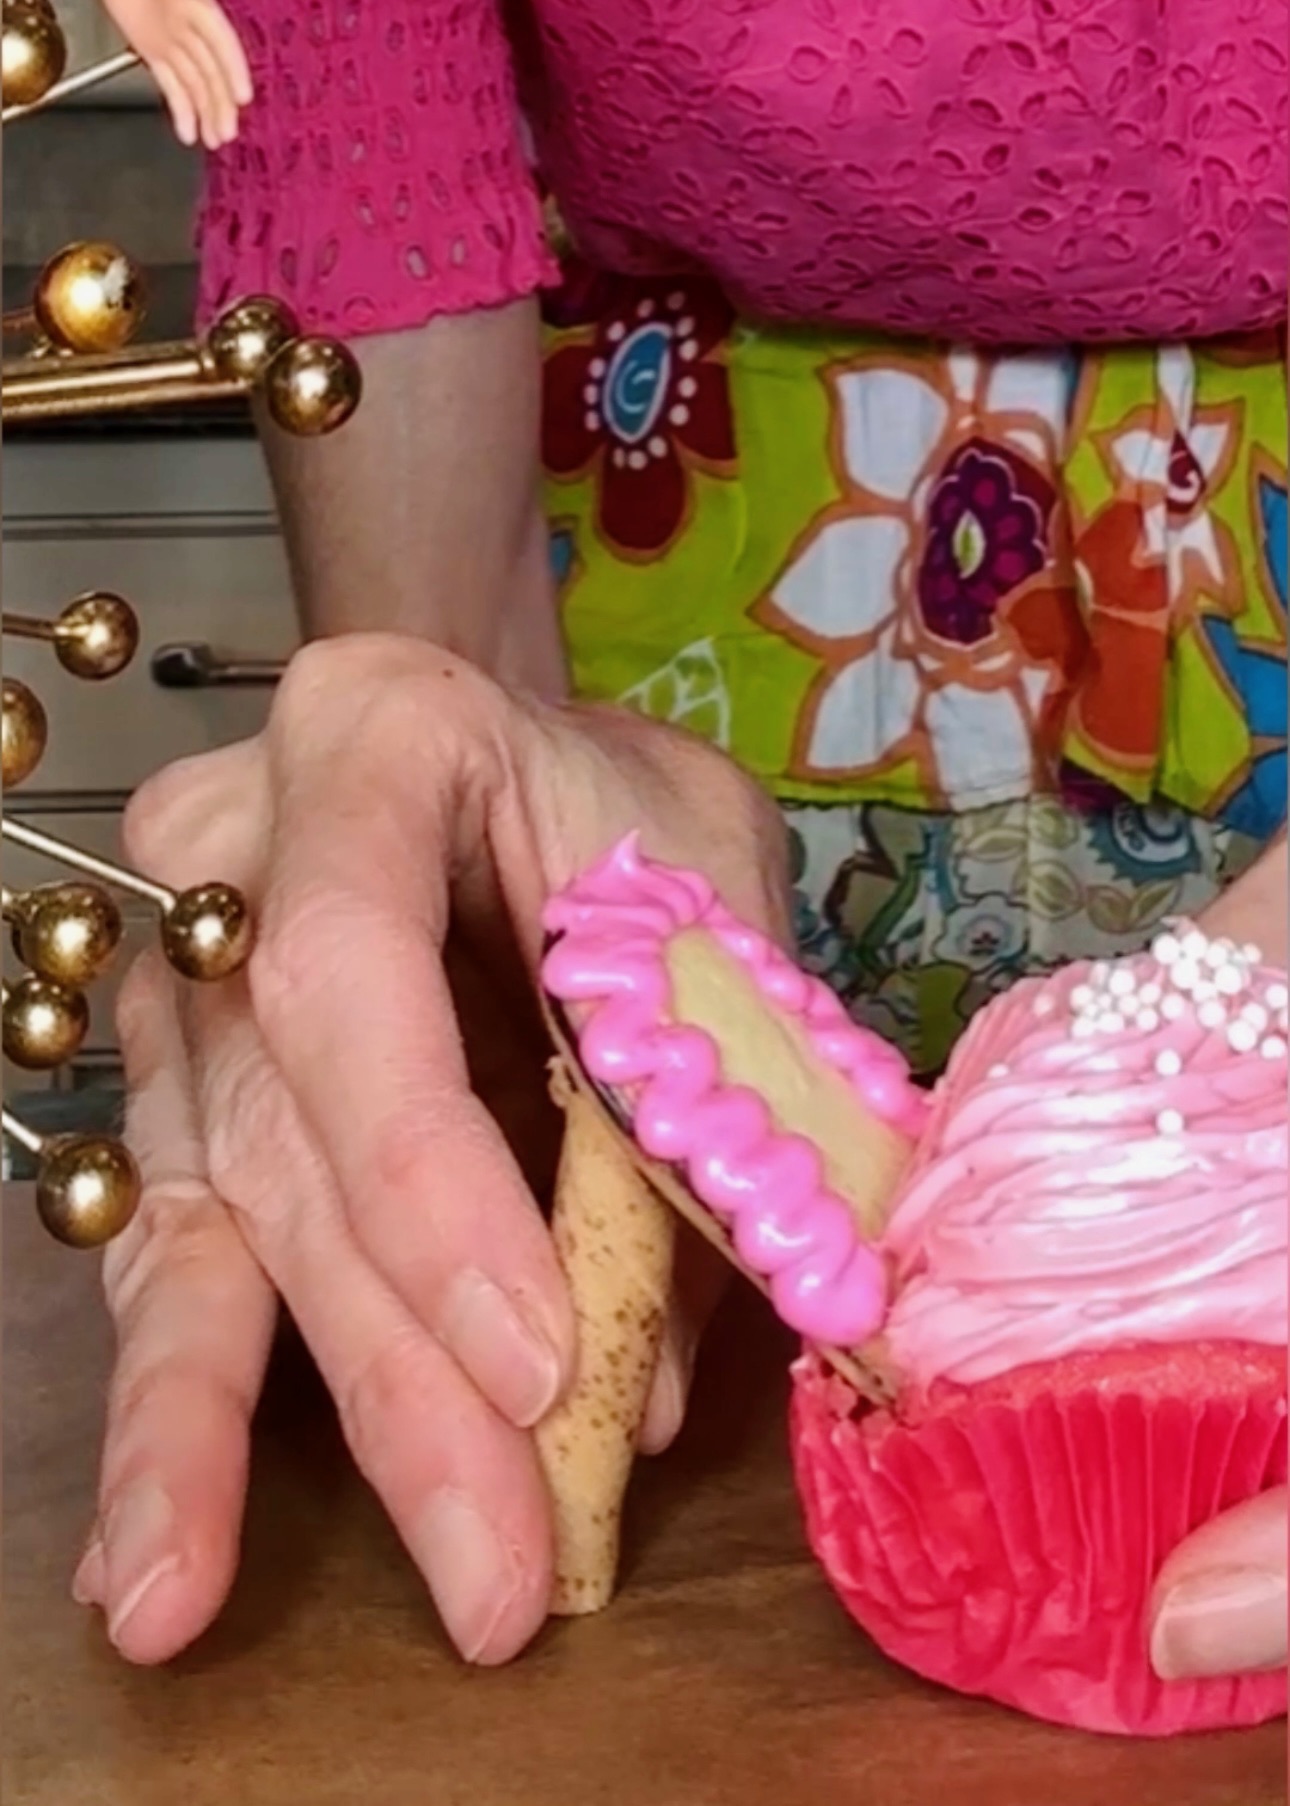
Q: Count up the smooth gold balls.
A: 10